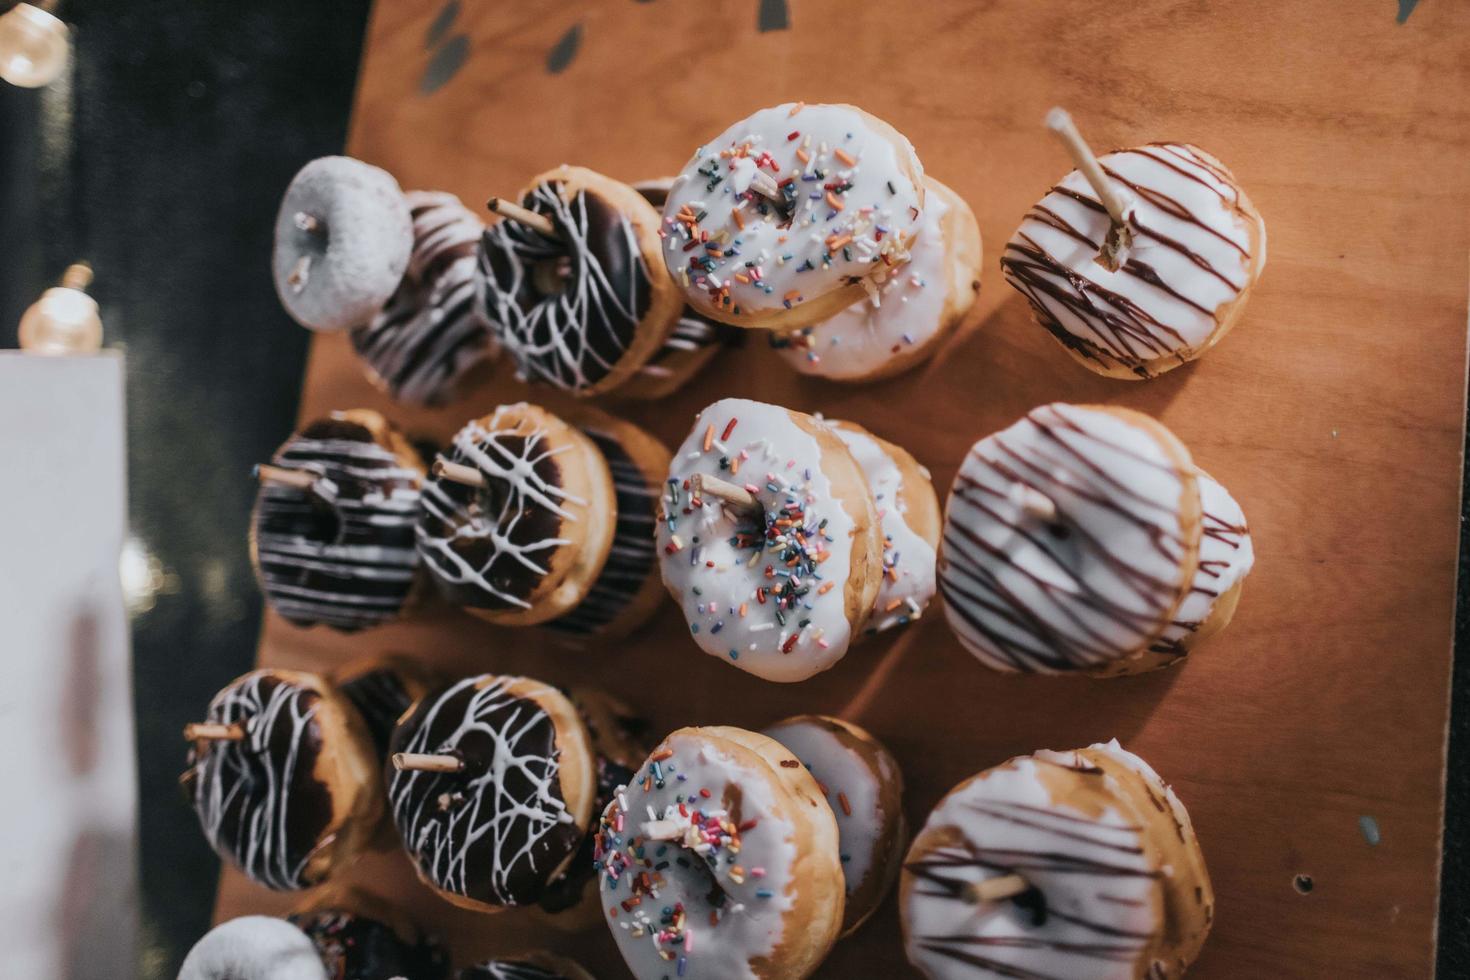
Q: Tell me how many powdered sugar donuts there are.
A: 2